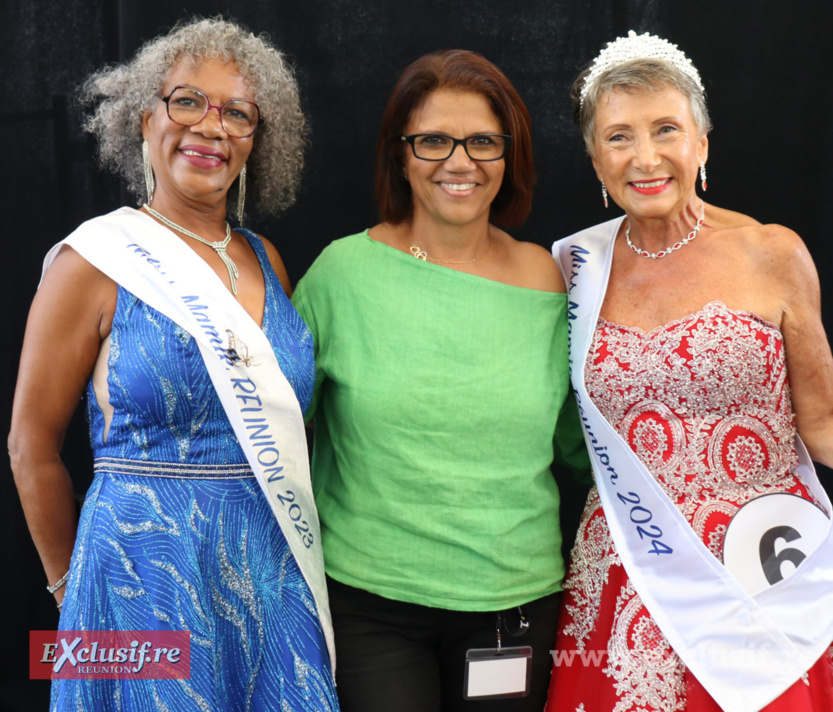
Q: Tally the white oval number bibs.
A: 1